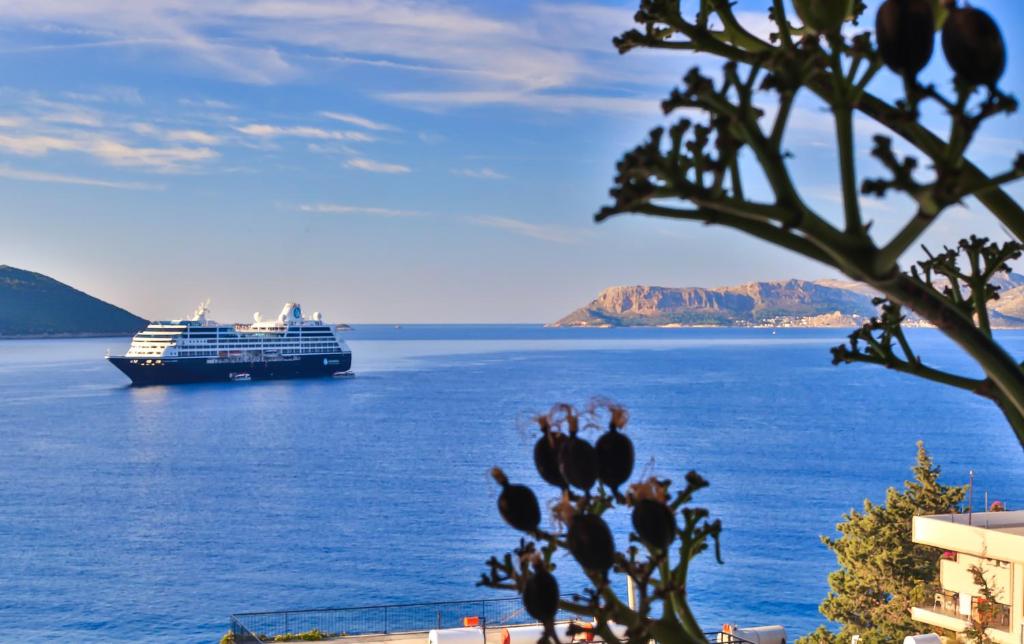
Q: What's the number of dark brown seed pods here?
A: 9